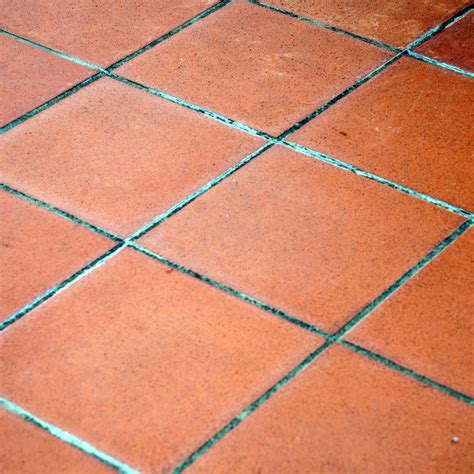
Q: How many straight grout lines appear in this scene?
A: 7